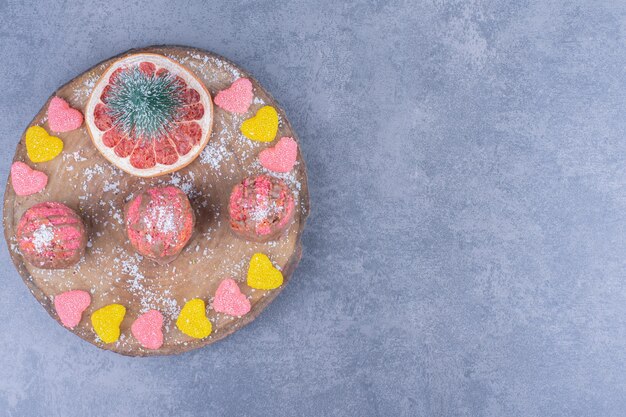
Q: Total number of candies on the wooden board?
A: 12